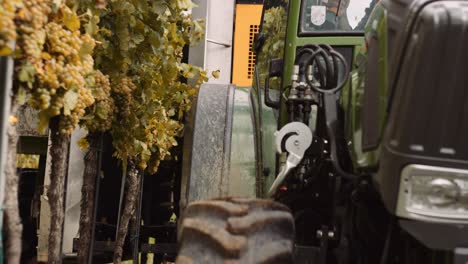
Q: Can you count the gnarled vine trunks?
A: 4